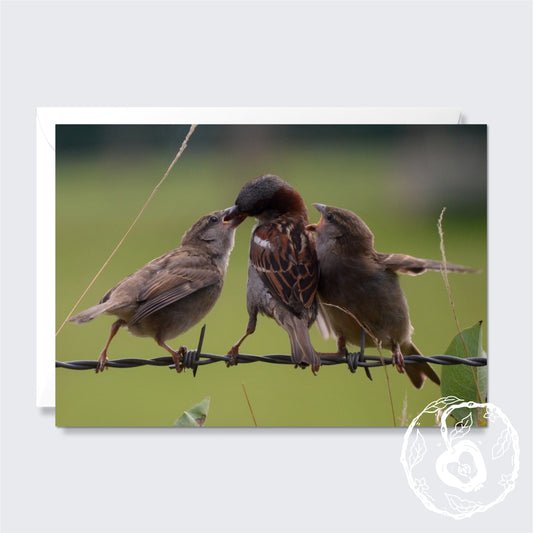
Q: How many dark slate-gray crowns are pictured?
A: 1